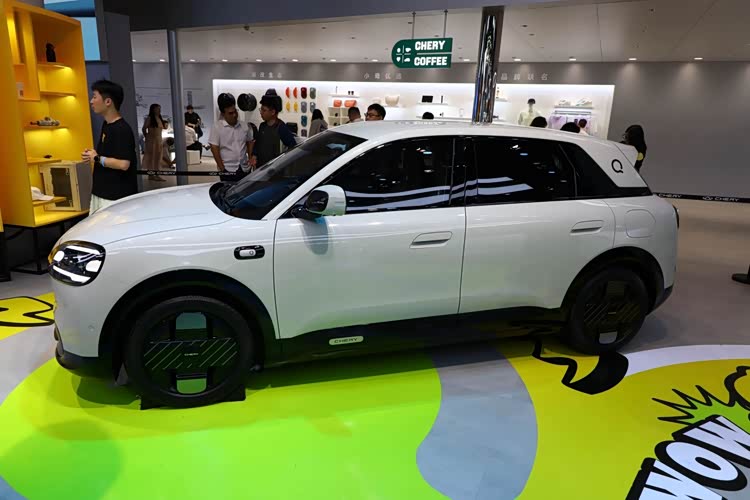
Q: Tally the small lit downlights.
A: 13